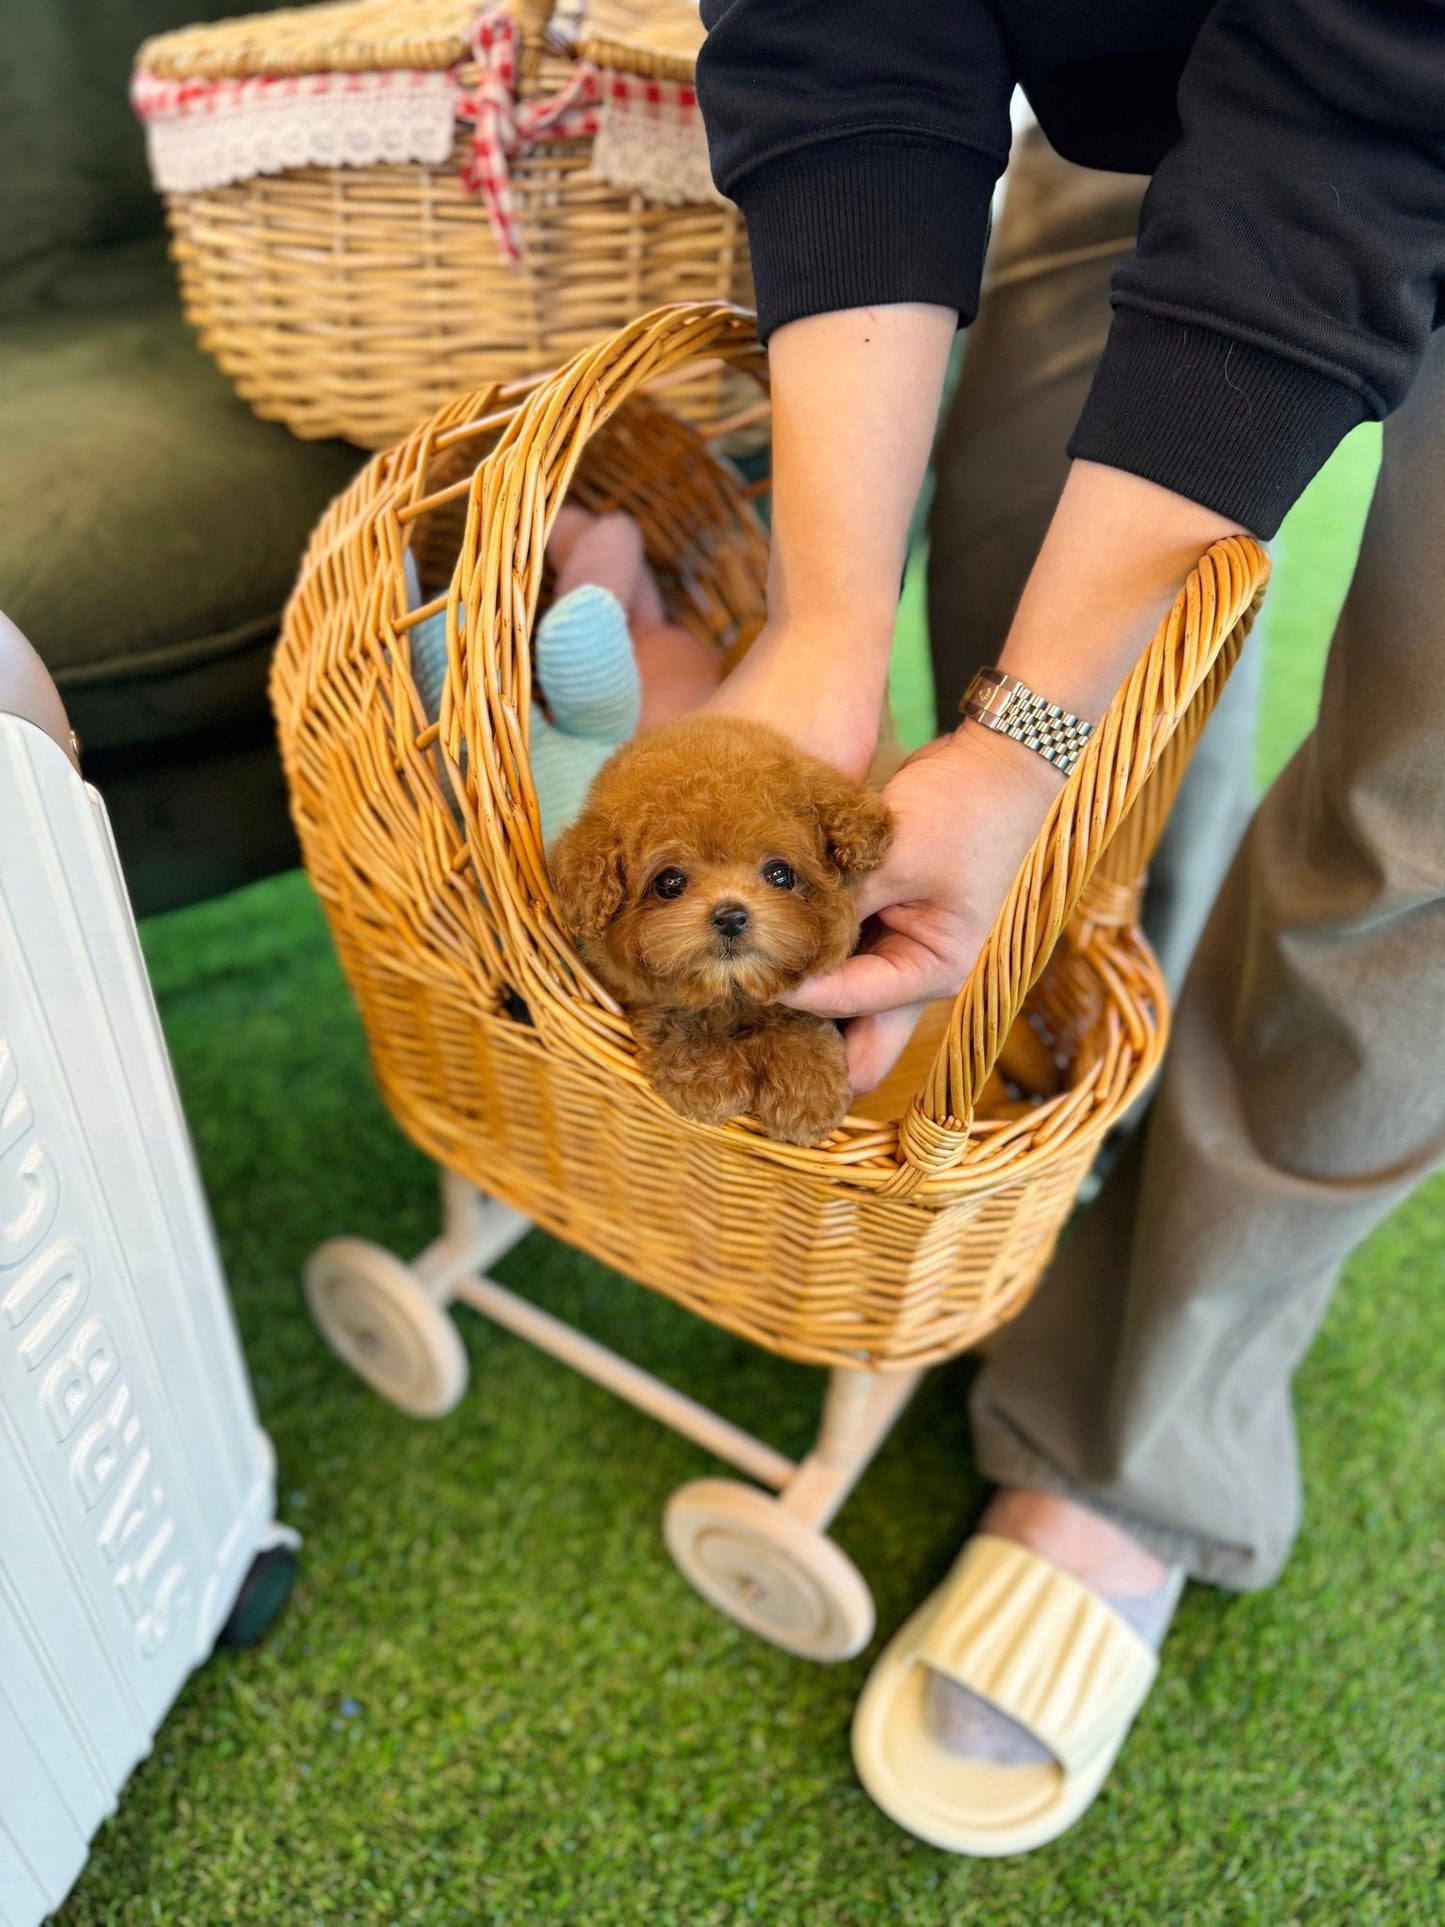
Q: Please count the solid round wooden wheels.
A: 2